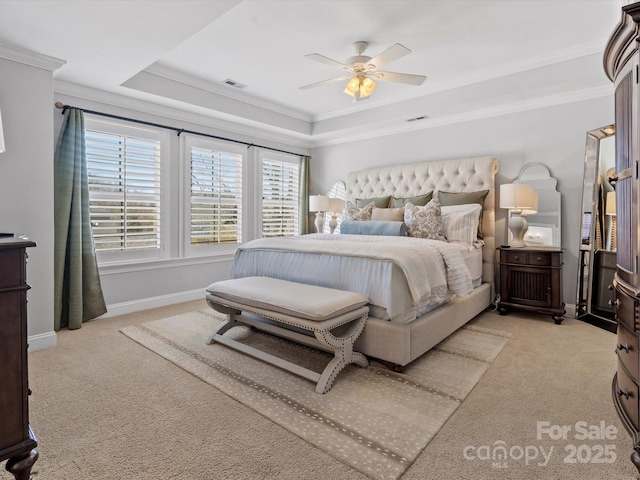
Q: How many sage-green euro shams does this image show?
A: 3